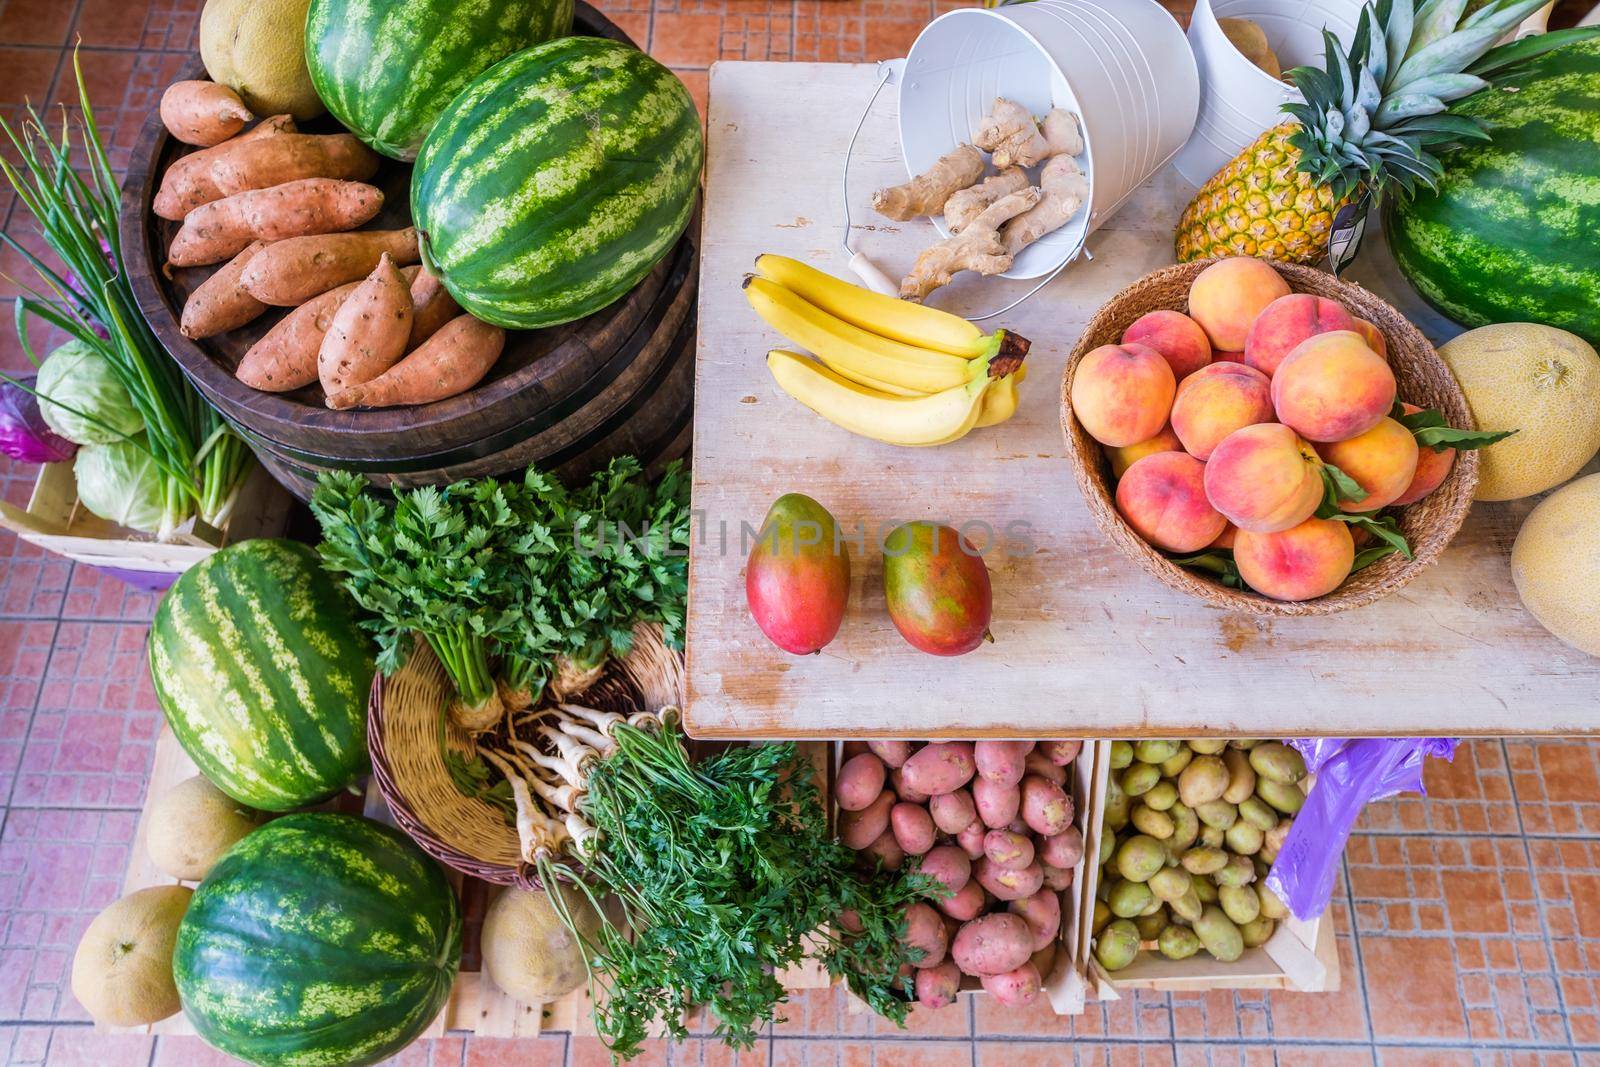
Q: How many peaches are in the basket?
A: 13